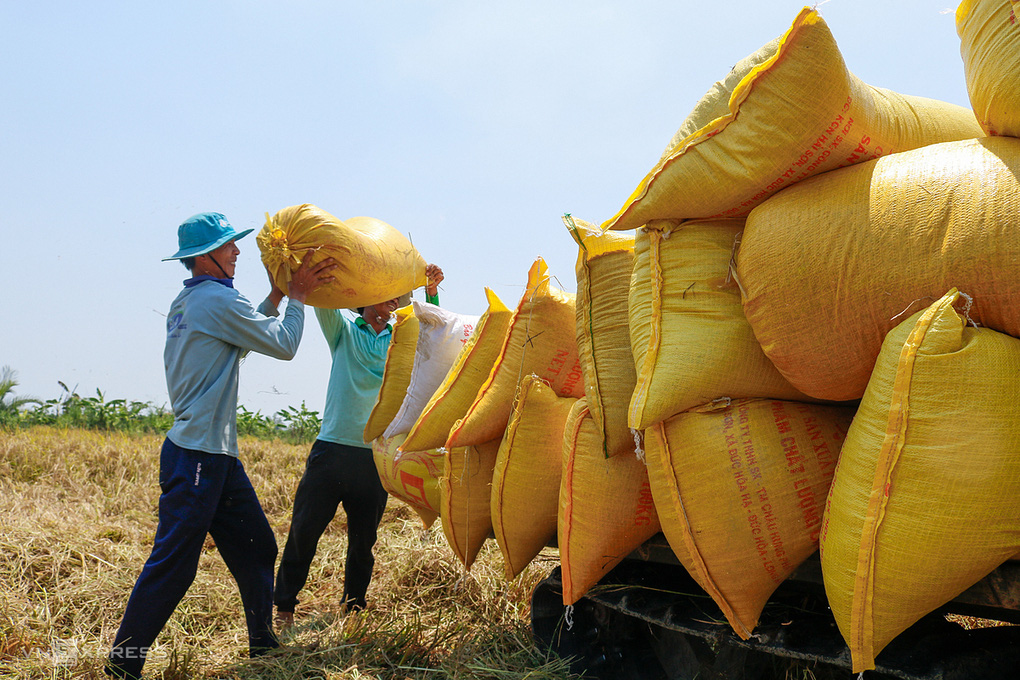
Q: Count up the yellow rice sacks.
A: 15